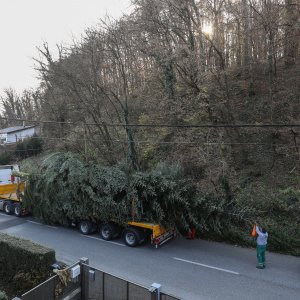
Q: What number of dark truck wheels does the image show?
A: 5